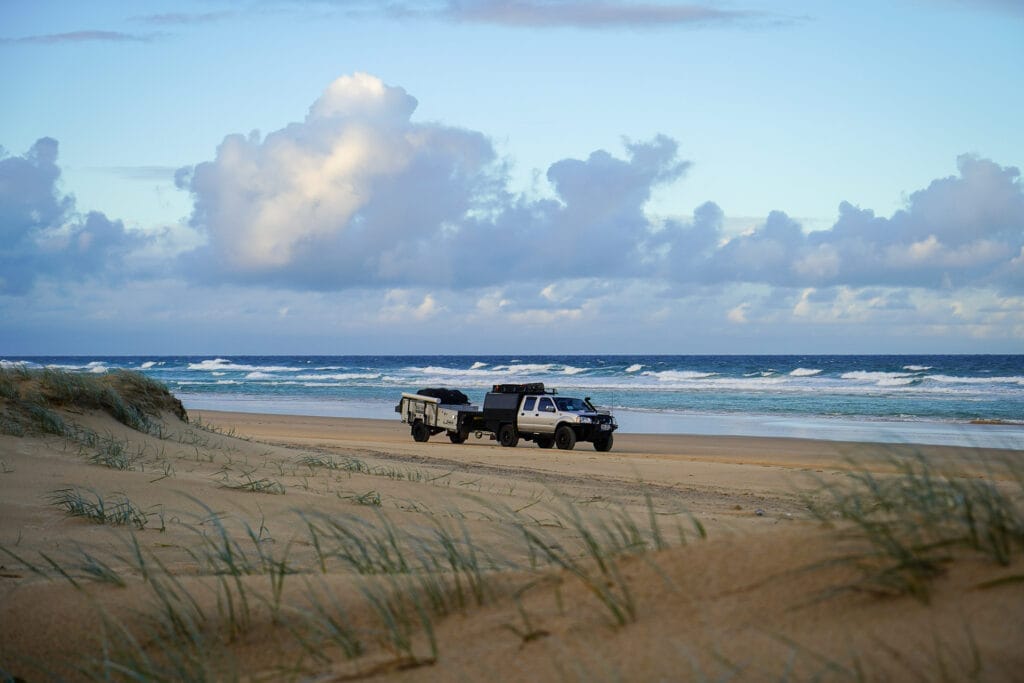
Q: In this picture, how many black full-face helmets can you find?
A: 0